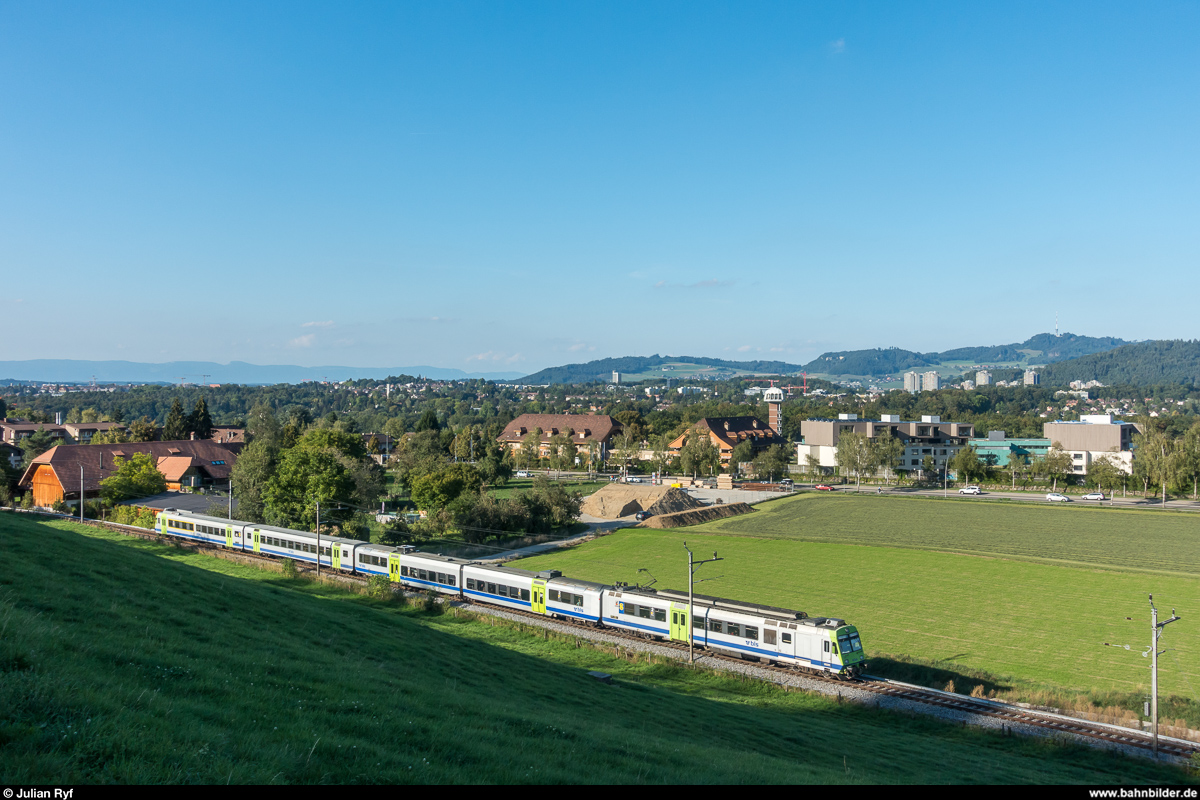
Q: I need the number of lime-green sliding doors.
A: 7